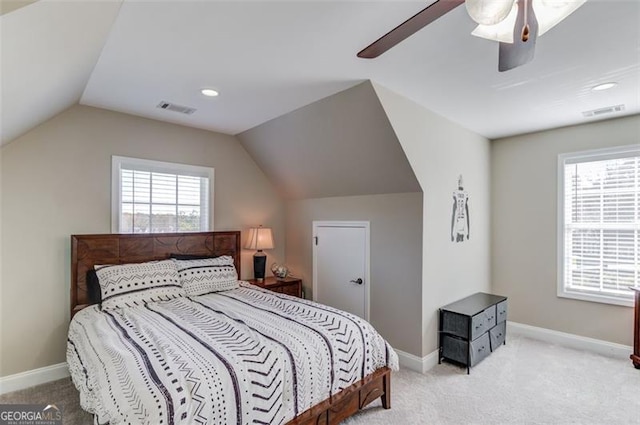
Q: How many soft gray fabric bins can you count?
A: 5